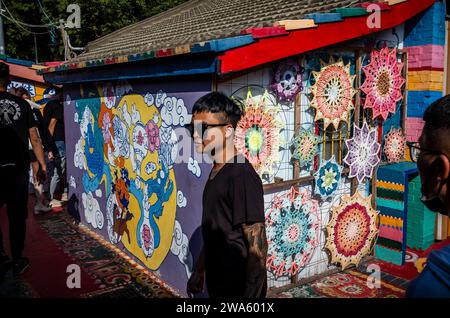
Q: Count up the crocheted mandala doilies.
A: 10